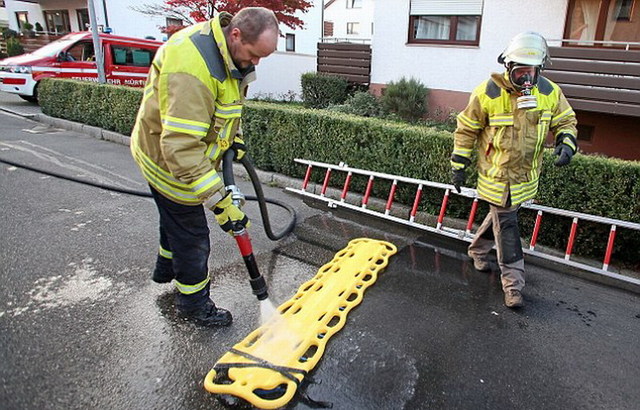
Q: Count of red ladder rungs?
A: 11